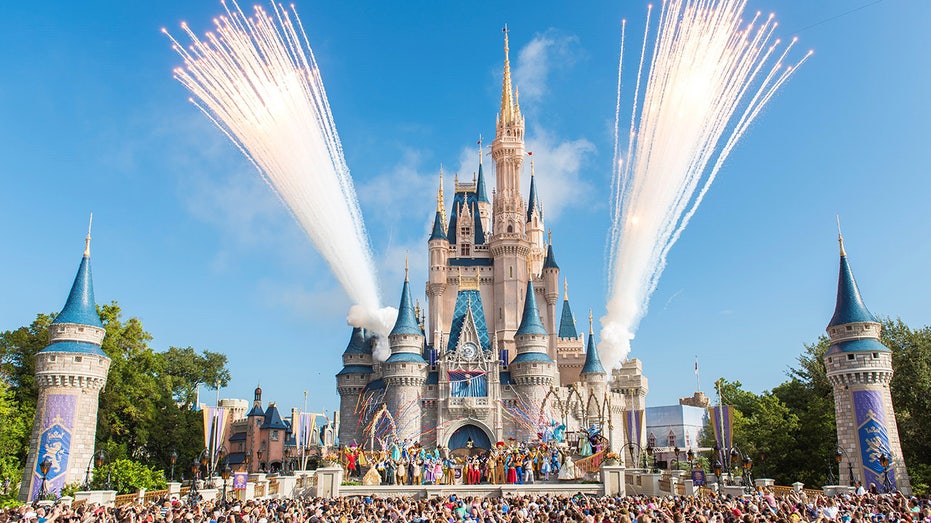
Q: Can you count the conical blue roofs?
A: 11